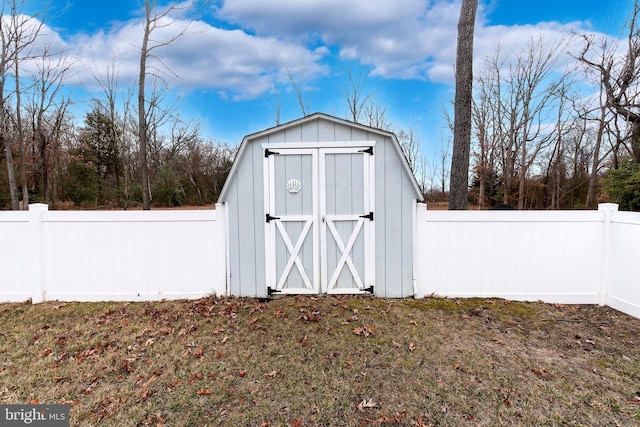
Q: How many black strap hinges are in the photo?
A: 6